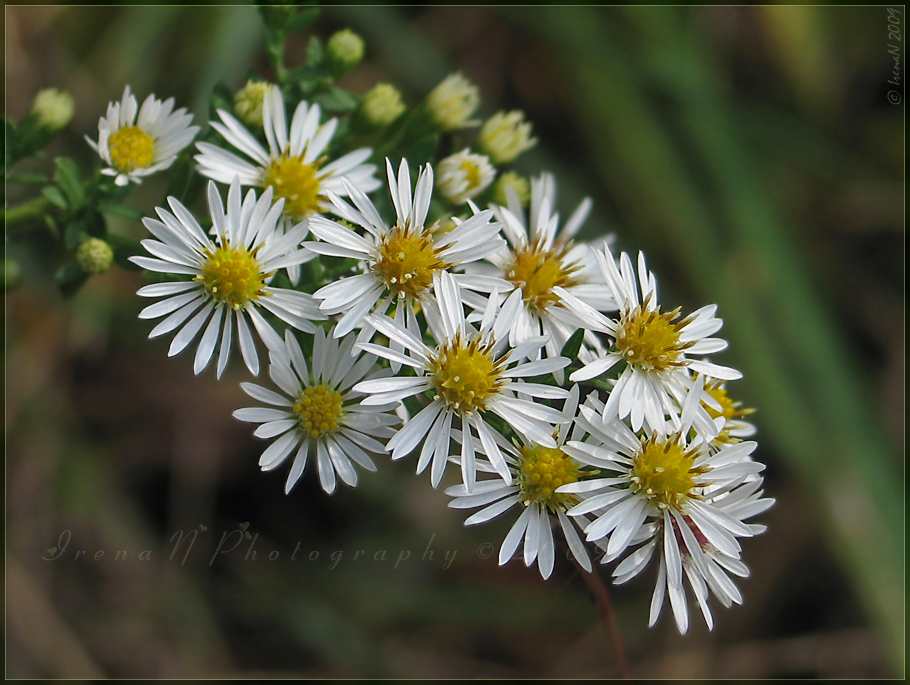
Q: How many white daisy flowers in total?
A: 12